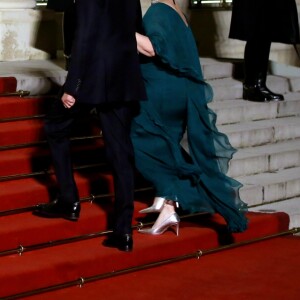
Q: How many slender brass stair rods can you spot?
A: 7